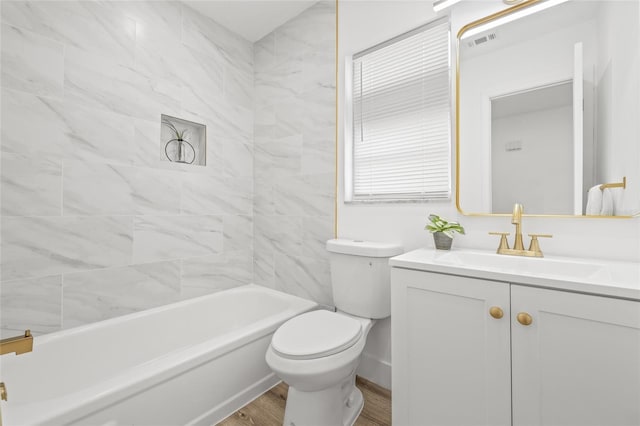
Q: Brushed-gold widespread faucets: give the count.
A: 1